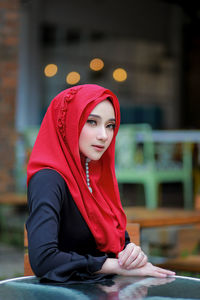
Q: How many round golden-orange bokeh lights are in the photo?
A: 4